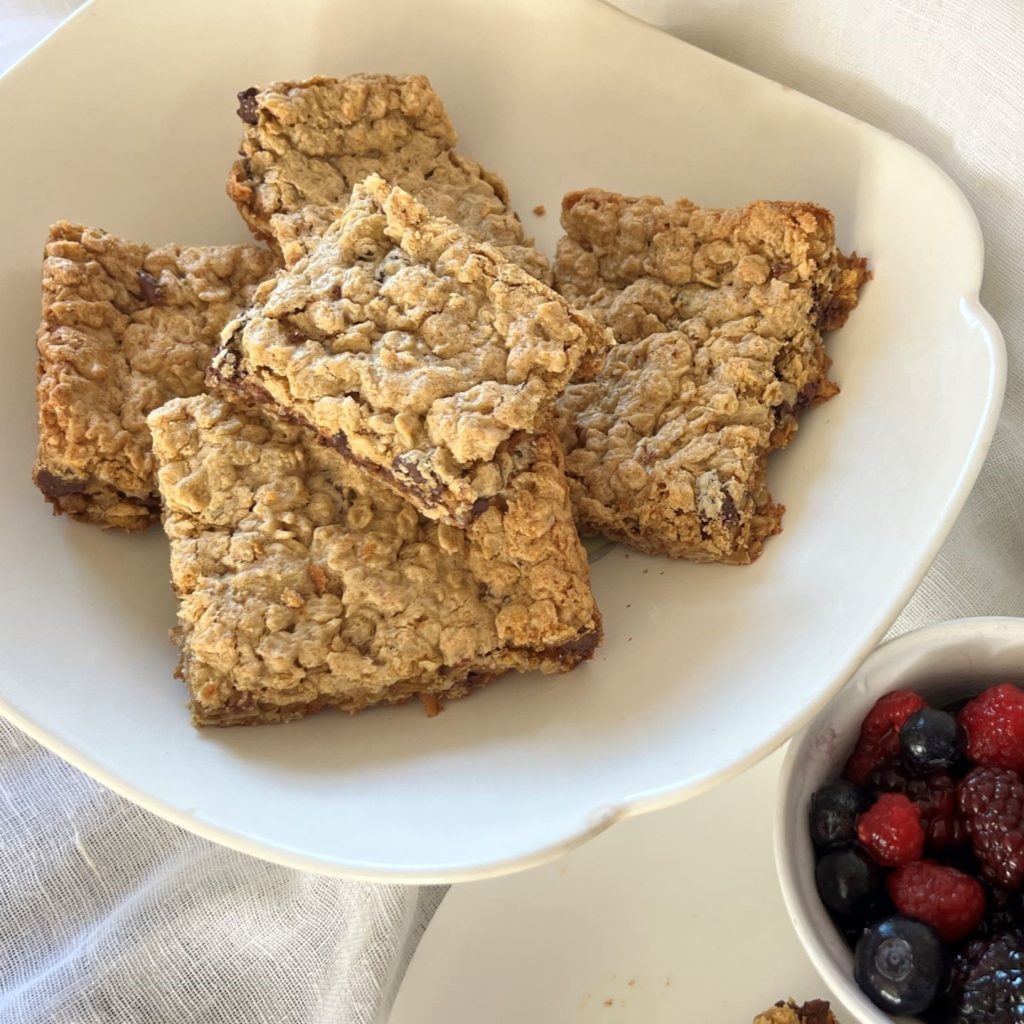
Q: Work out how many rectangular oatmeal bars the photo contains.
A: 5